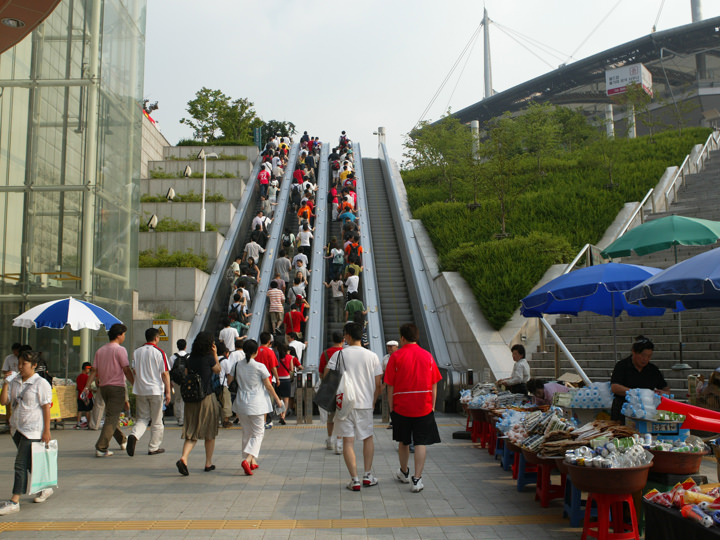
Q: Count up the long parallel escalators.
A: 4